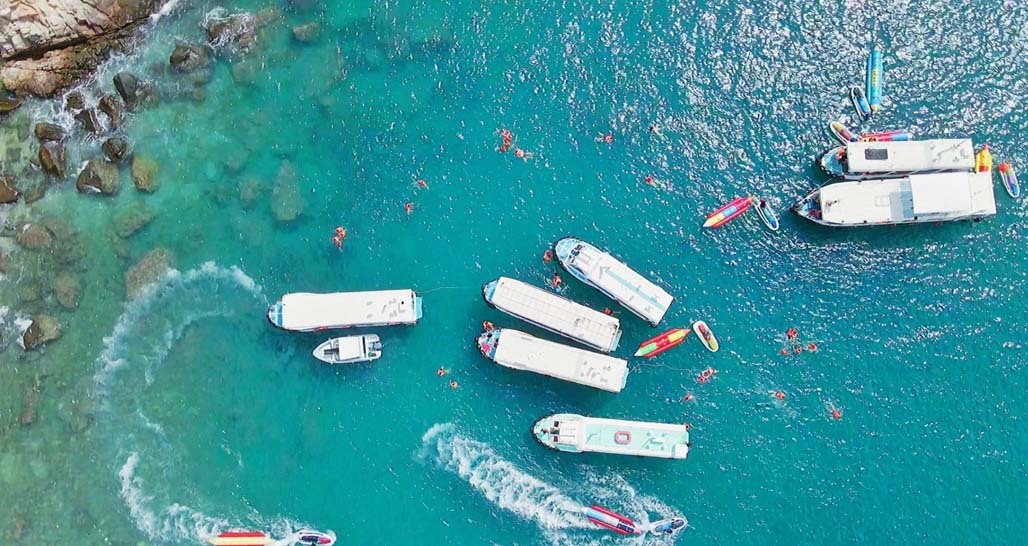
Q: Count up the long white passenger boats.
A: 7